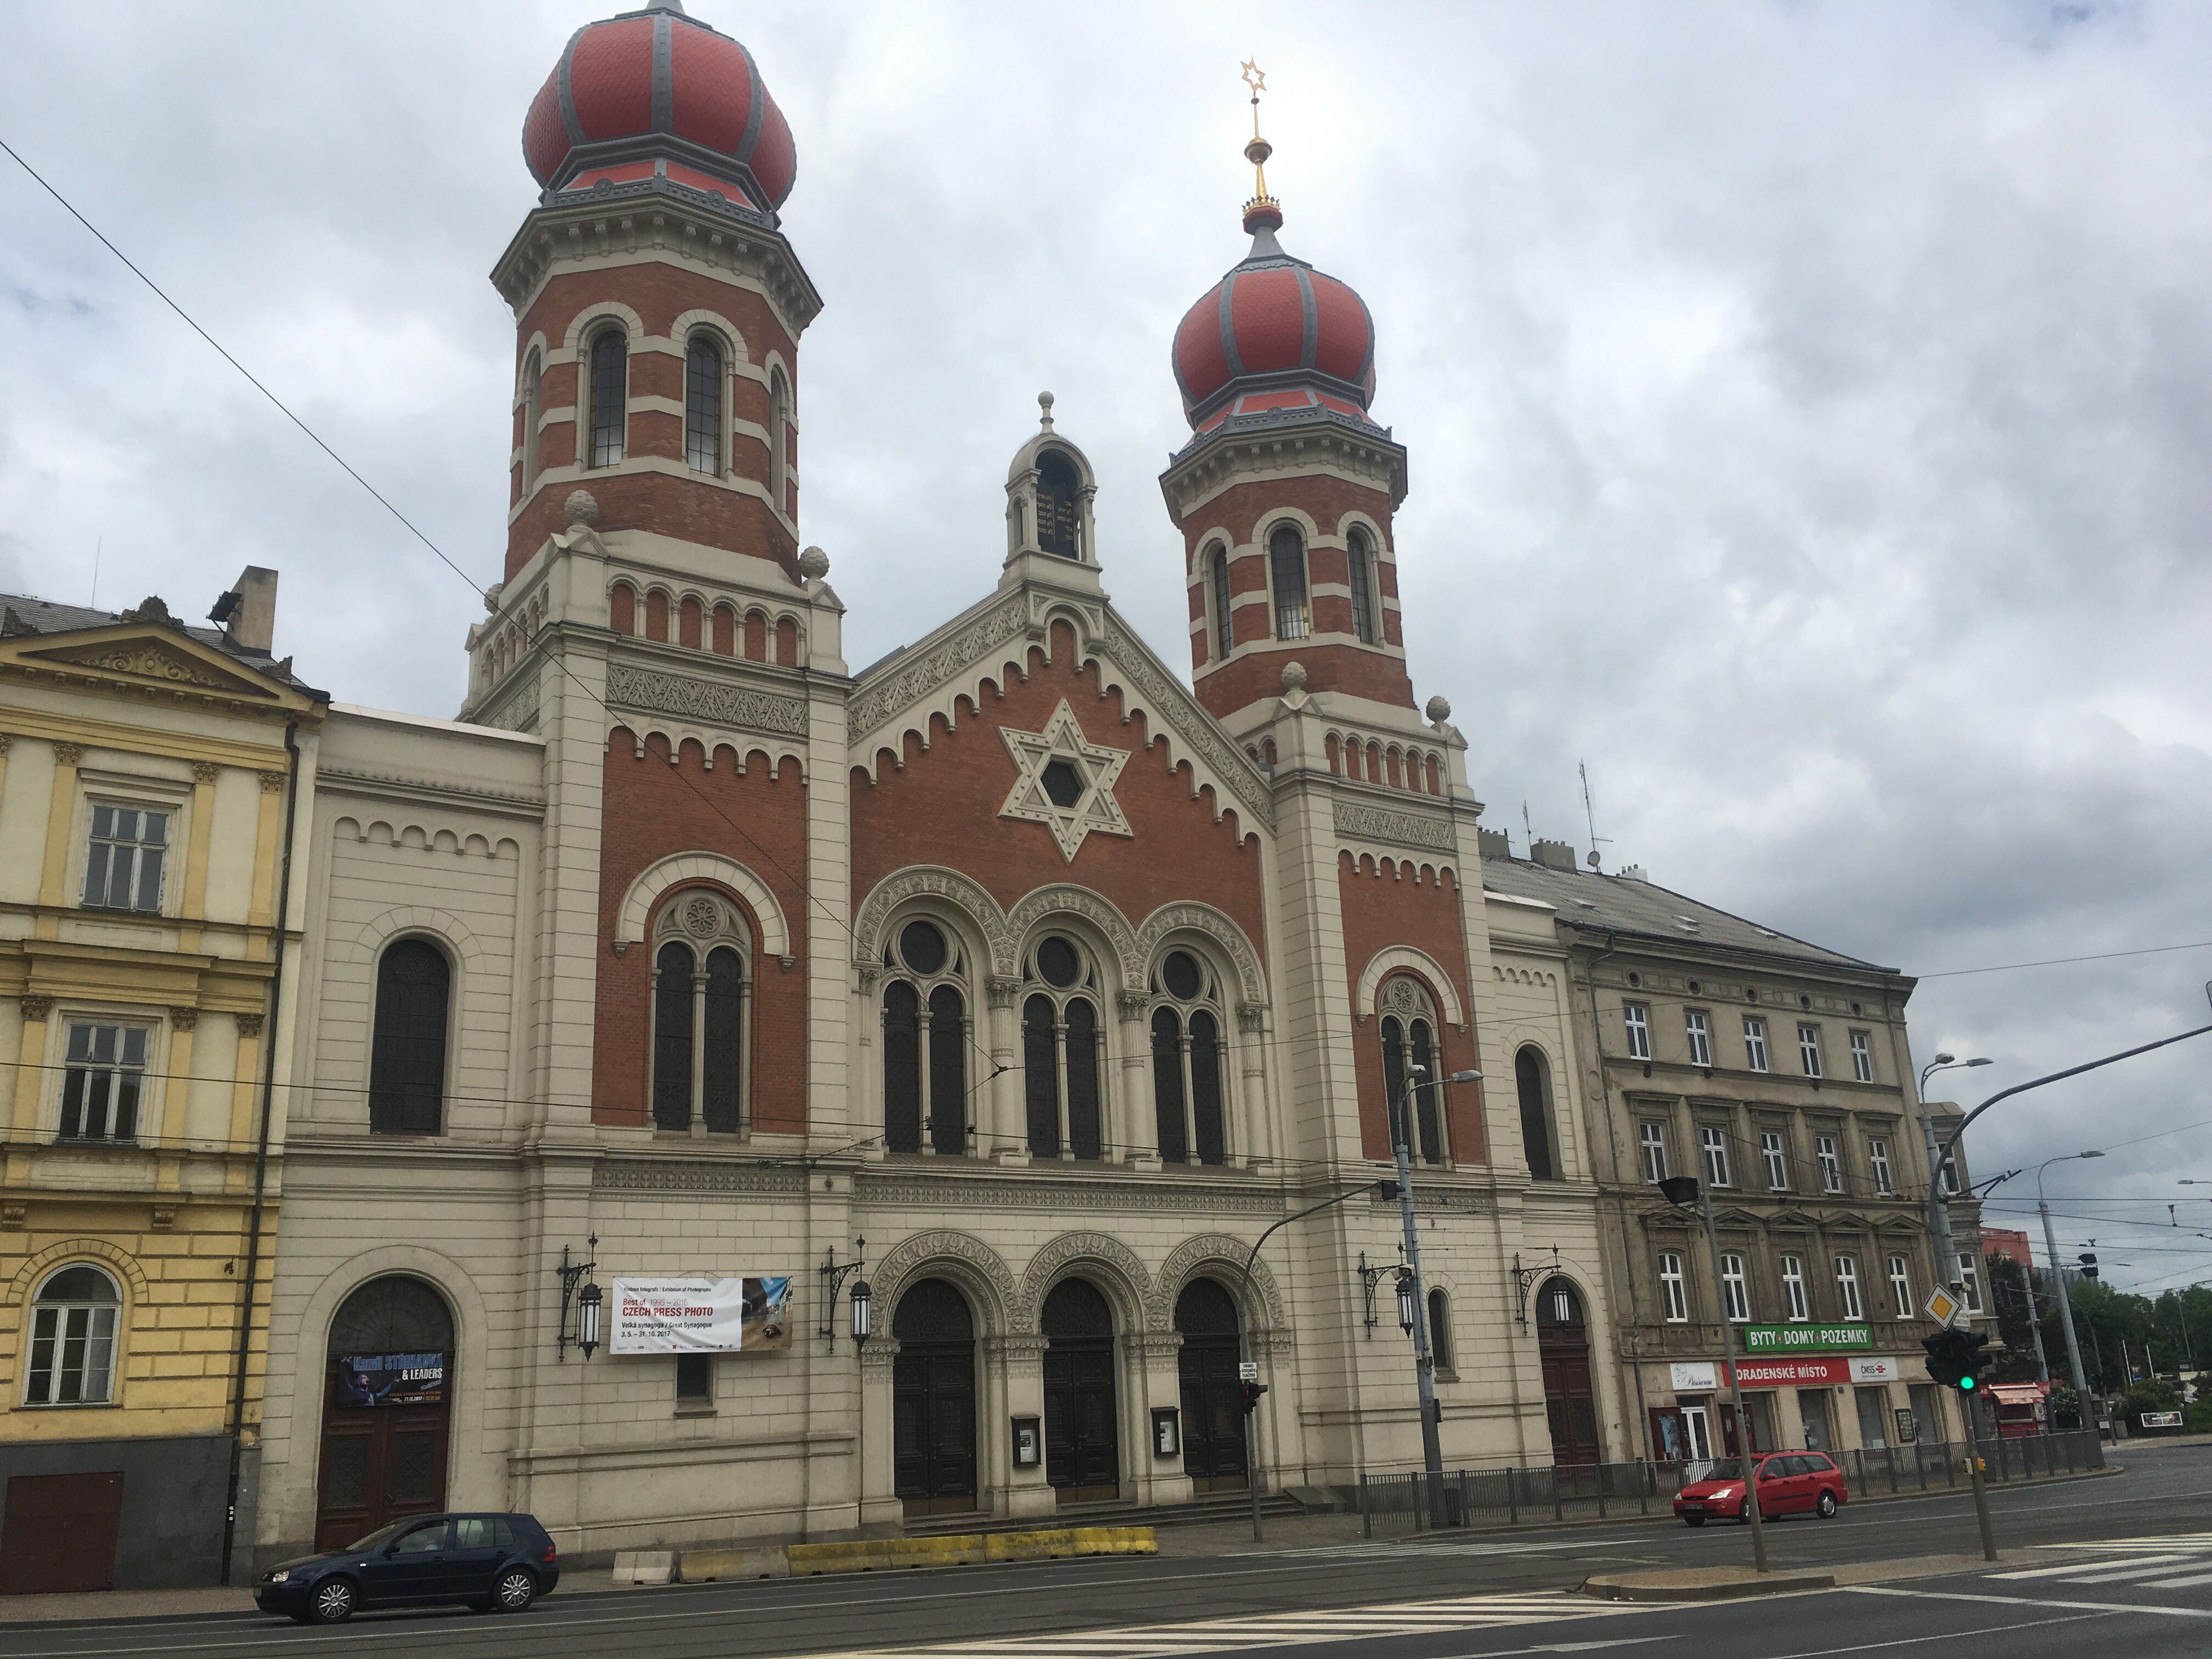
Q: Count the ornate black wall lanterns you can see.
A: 4